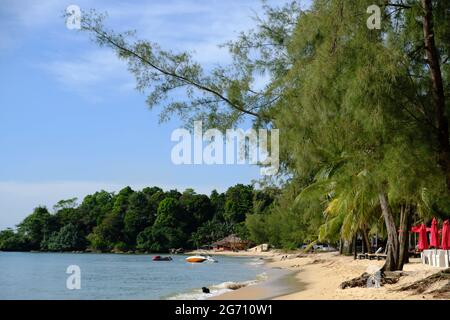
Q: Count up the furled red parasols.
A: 3